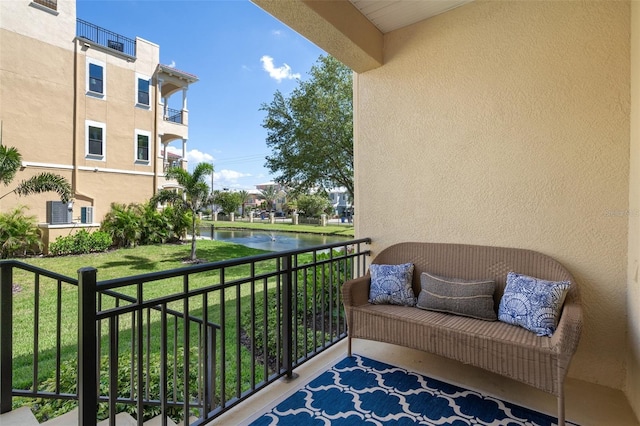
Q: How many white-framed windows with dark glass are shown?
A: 4